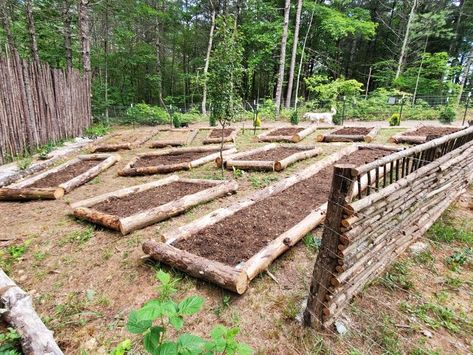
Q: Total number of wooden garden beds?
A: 11